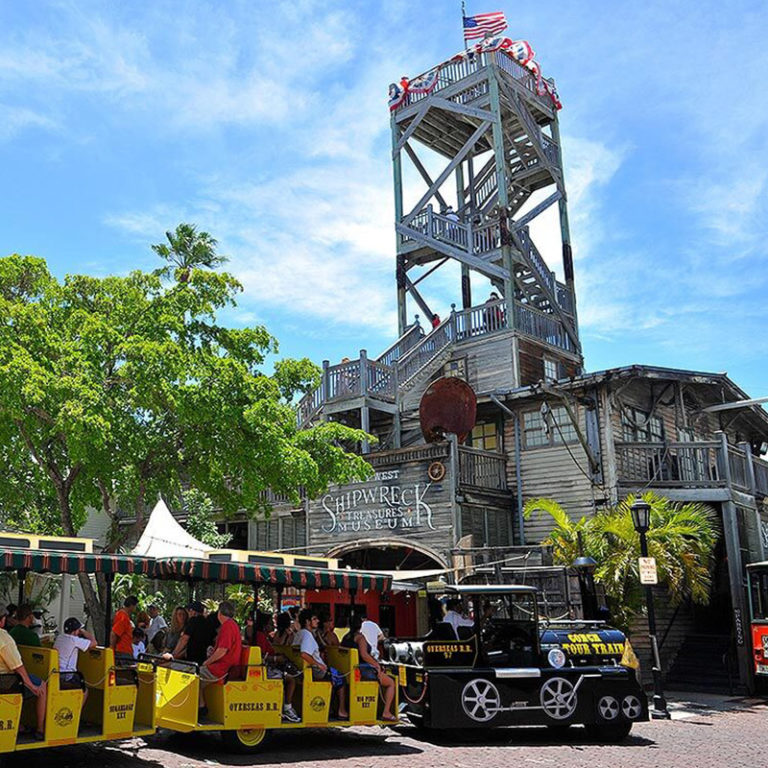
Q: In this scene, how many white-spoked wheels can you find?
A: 4